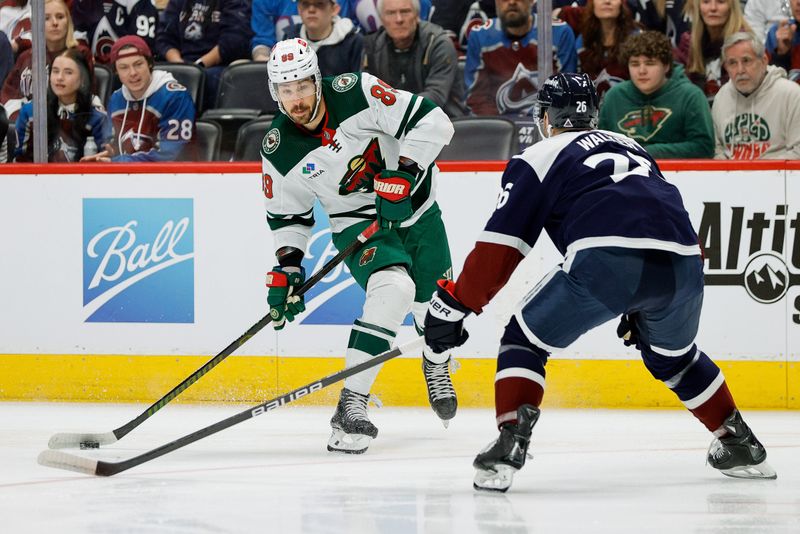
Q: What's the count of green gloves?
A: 2